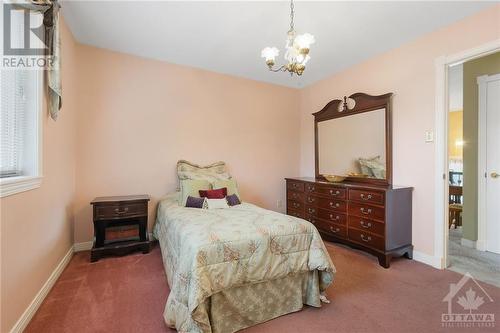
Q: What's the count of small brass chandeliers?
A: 1